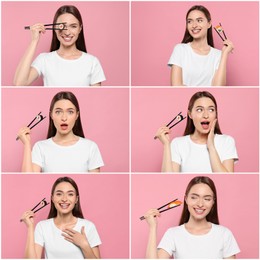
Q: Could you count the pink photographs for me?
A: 6